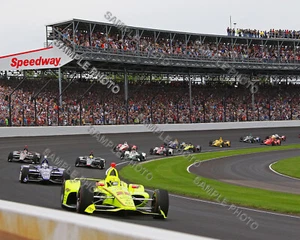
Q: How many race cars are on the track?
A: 13